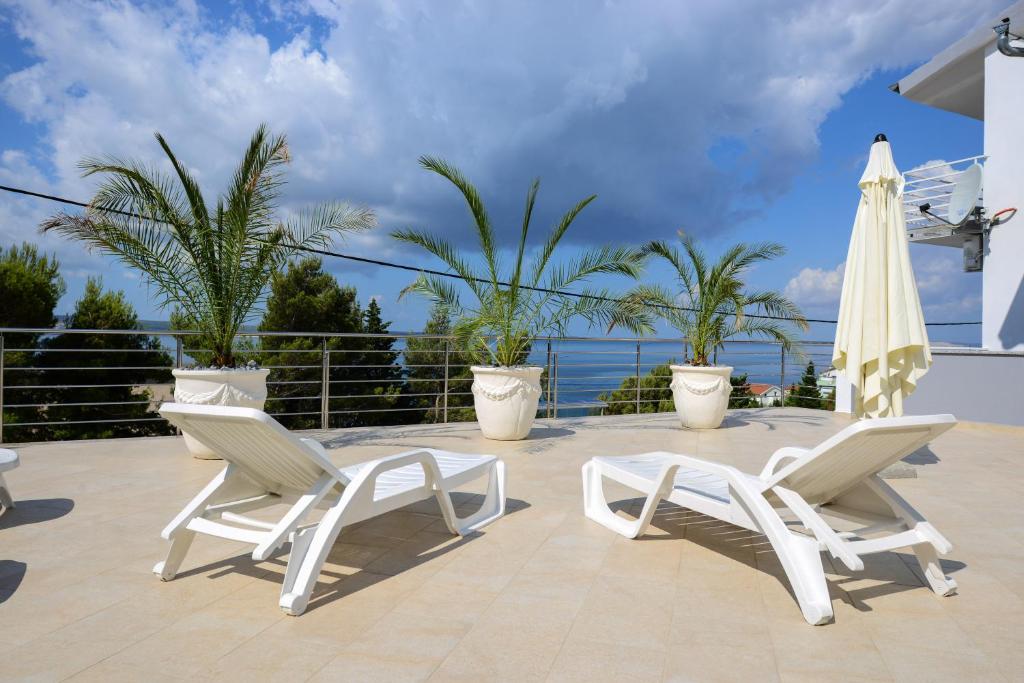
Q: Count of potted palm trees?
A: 3